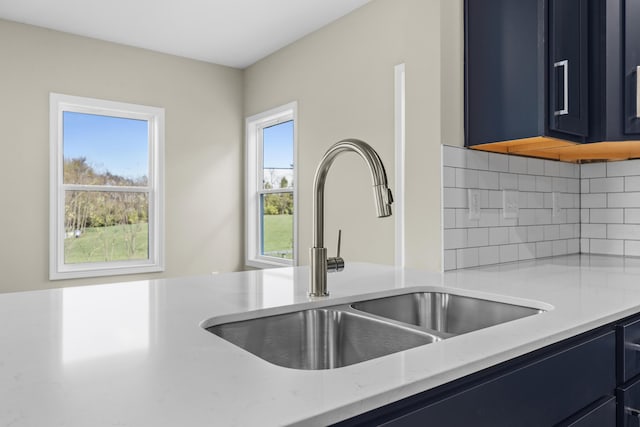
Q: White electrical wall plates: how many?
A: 3